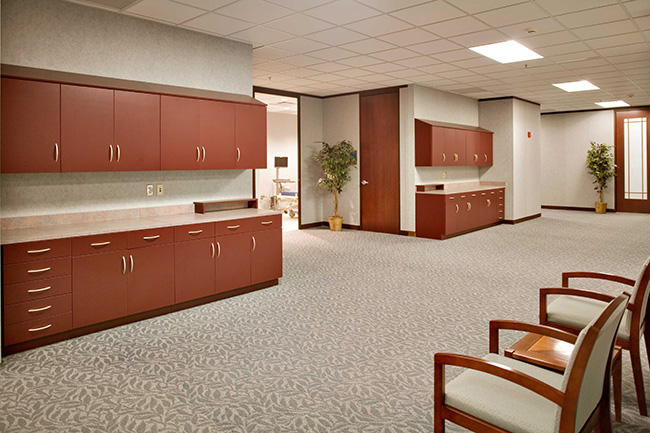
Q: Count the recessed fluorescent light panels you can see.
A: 3